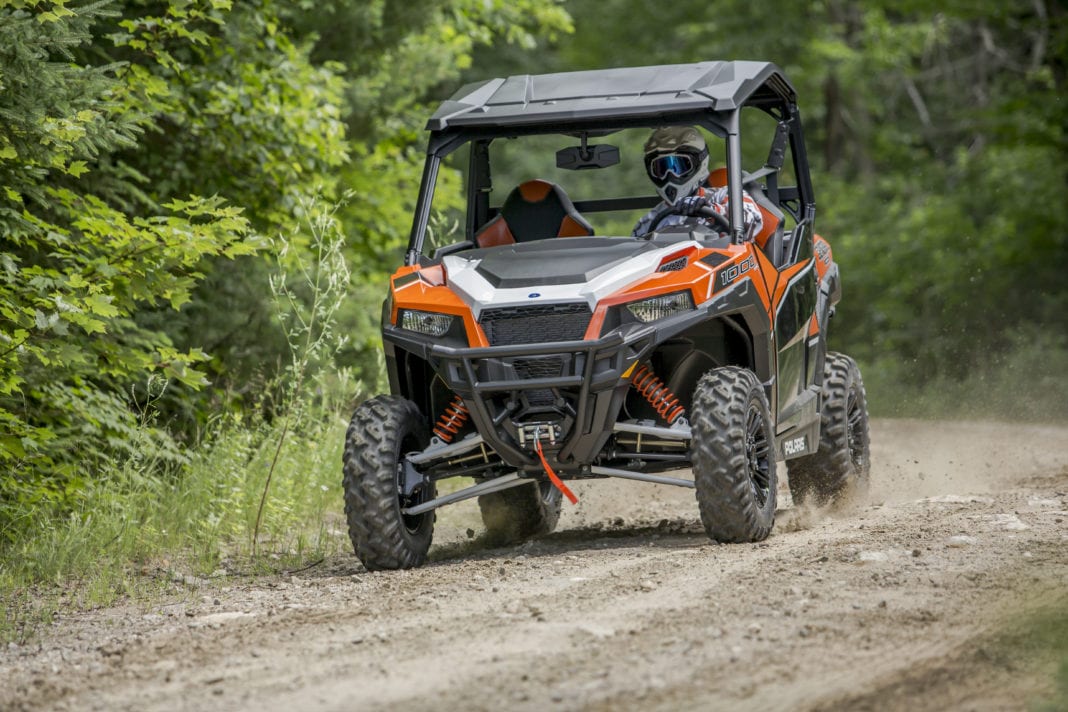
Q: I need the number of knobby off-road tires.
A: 4